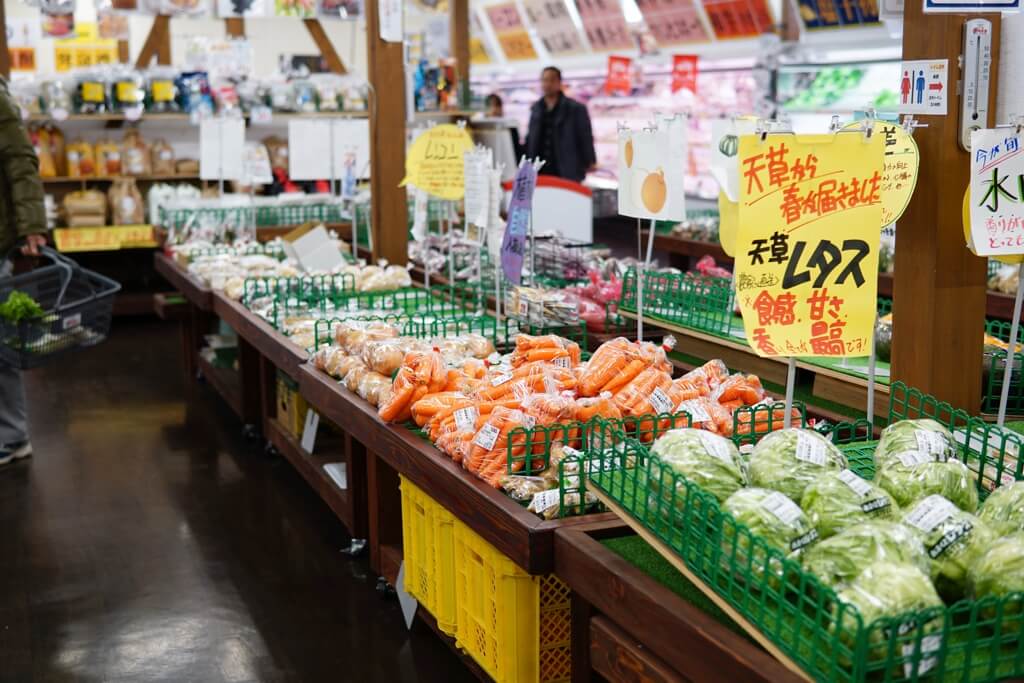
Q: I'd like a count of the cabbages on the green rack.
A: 11